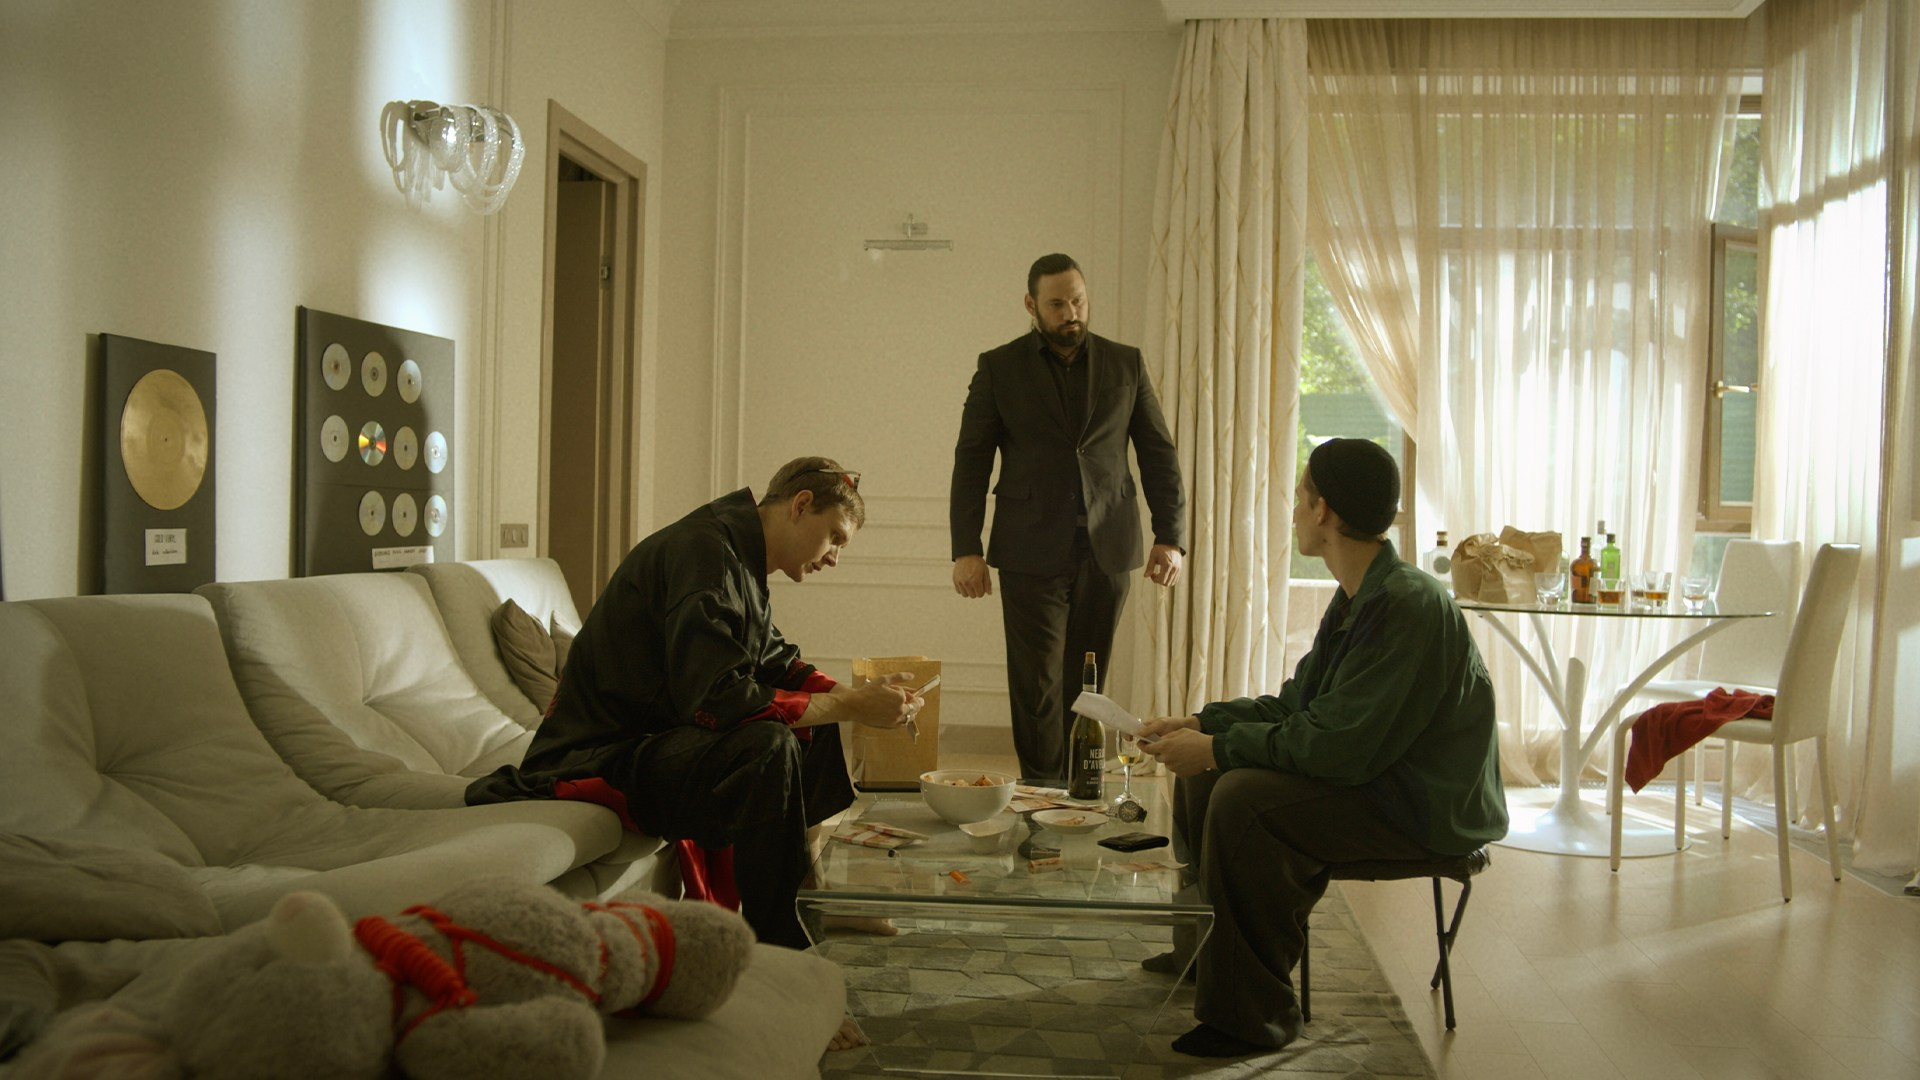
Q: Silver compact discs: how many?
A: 10